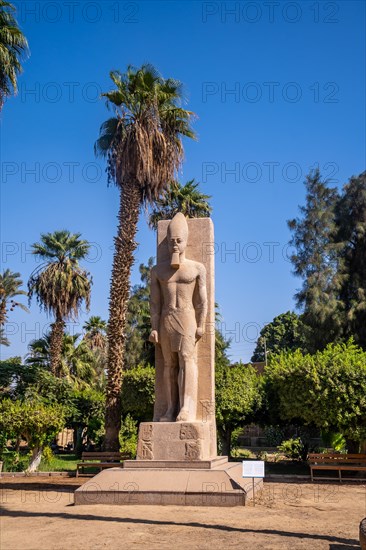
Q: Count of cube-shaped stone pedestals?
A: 1